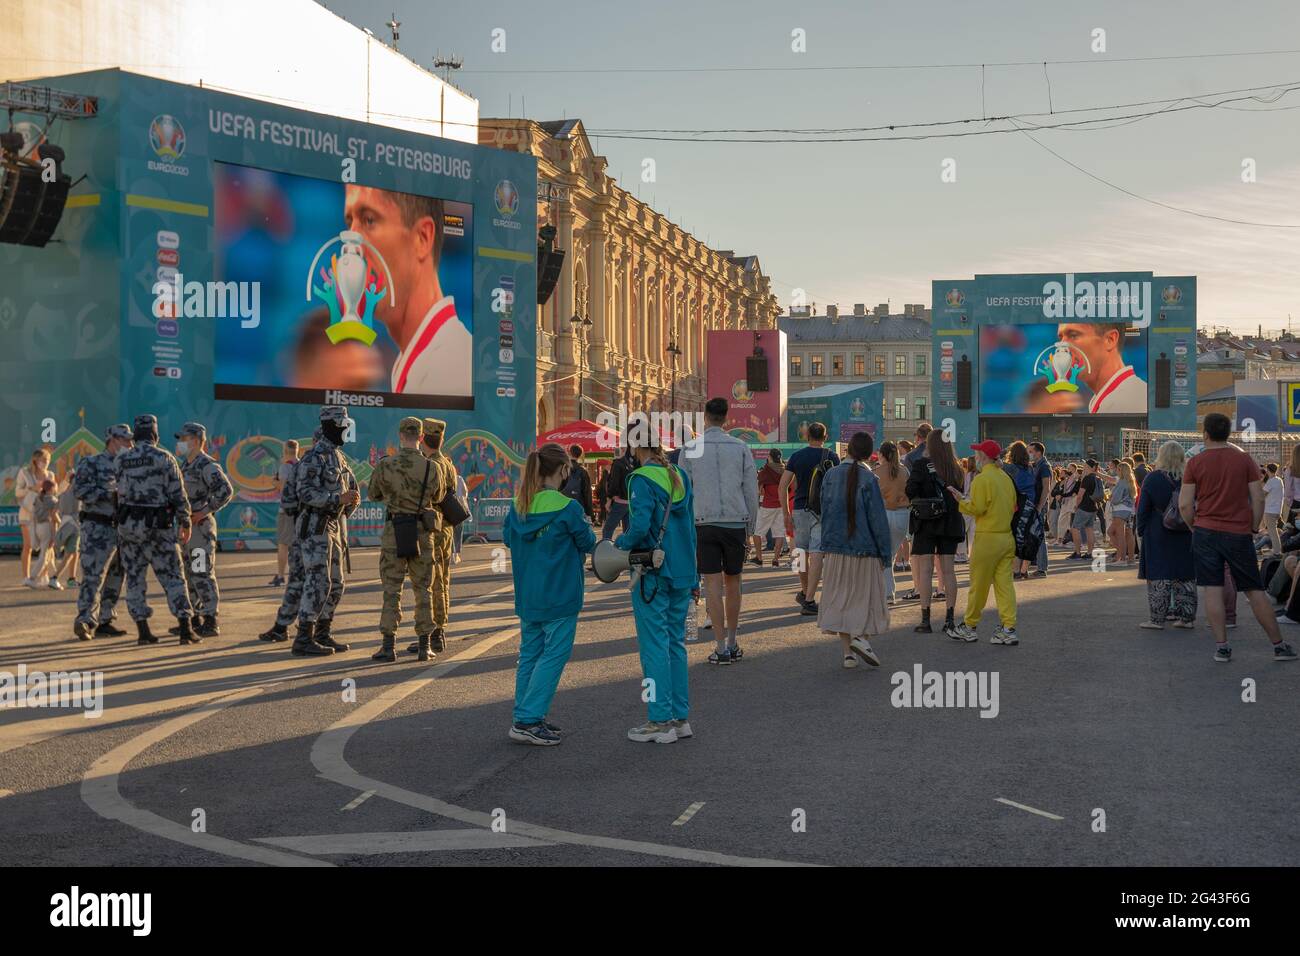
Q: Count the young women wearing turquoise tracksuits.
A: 2